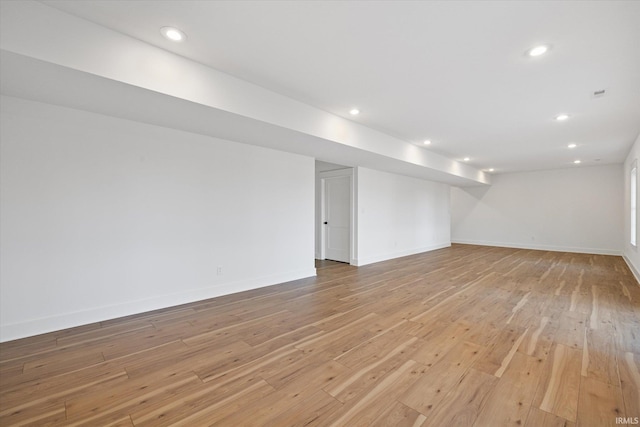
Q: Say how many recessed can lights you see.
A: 9